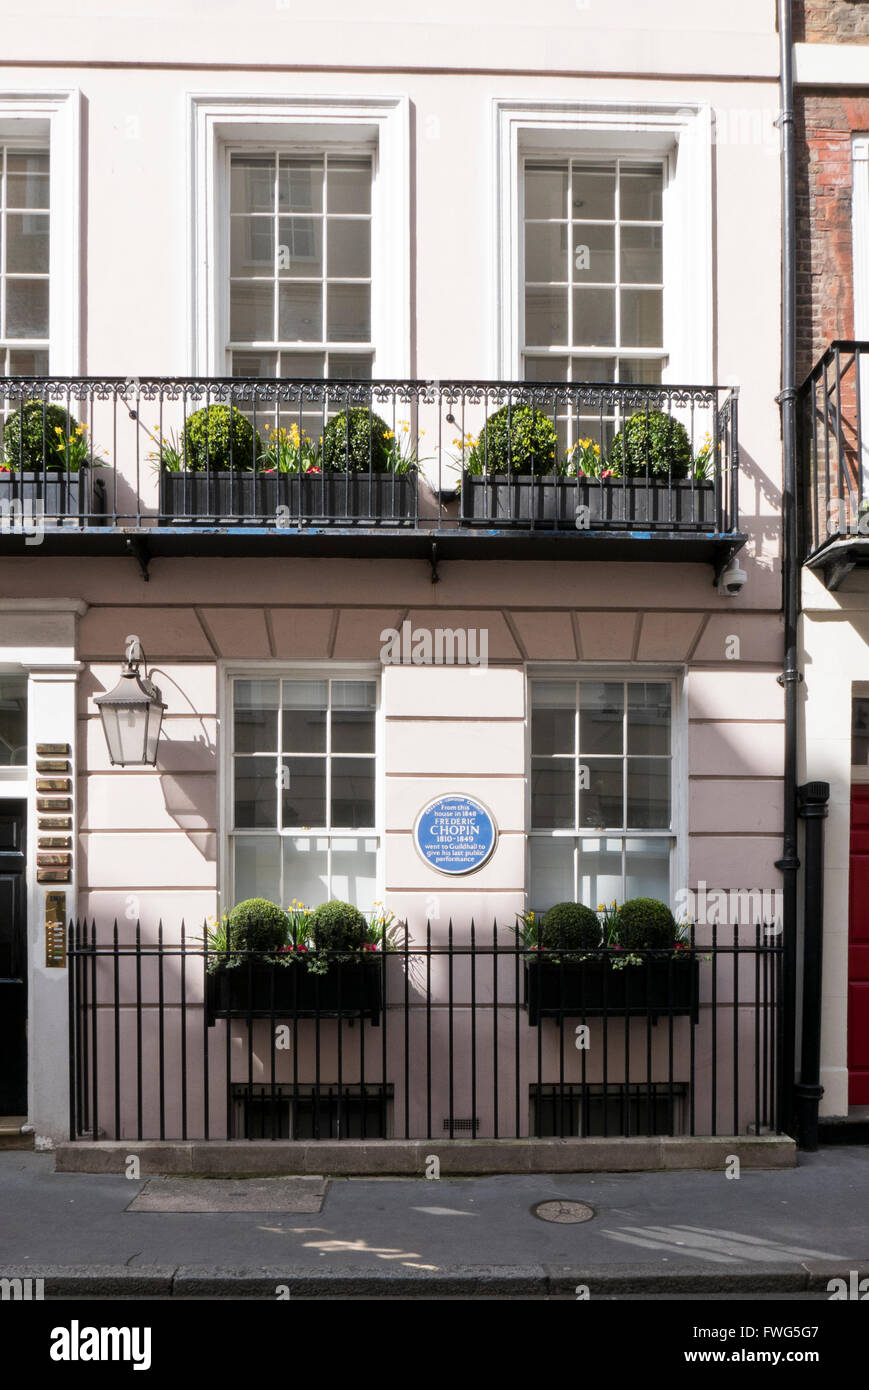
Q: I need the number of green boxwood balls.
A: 9